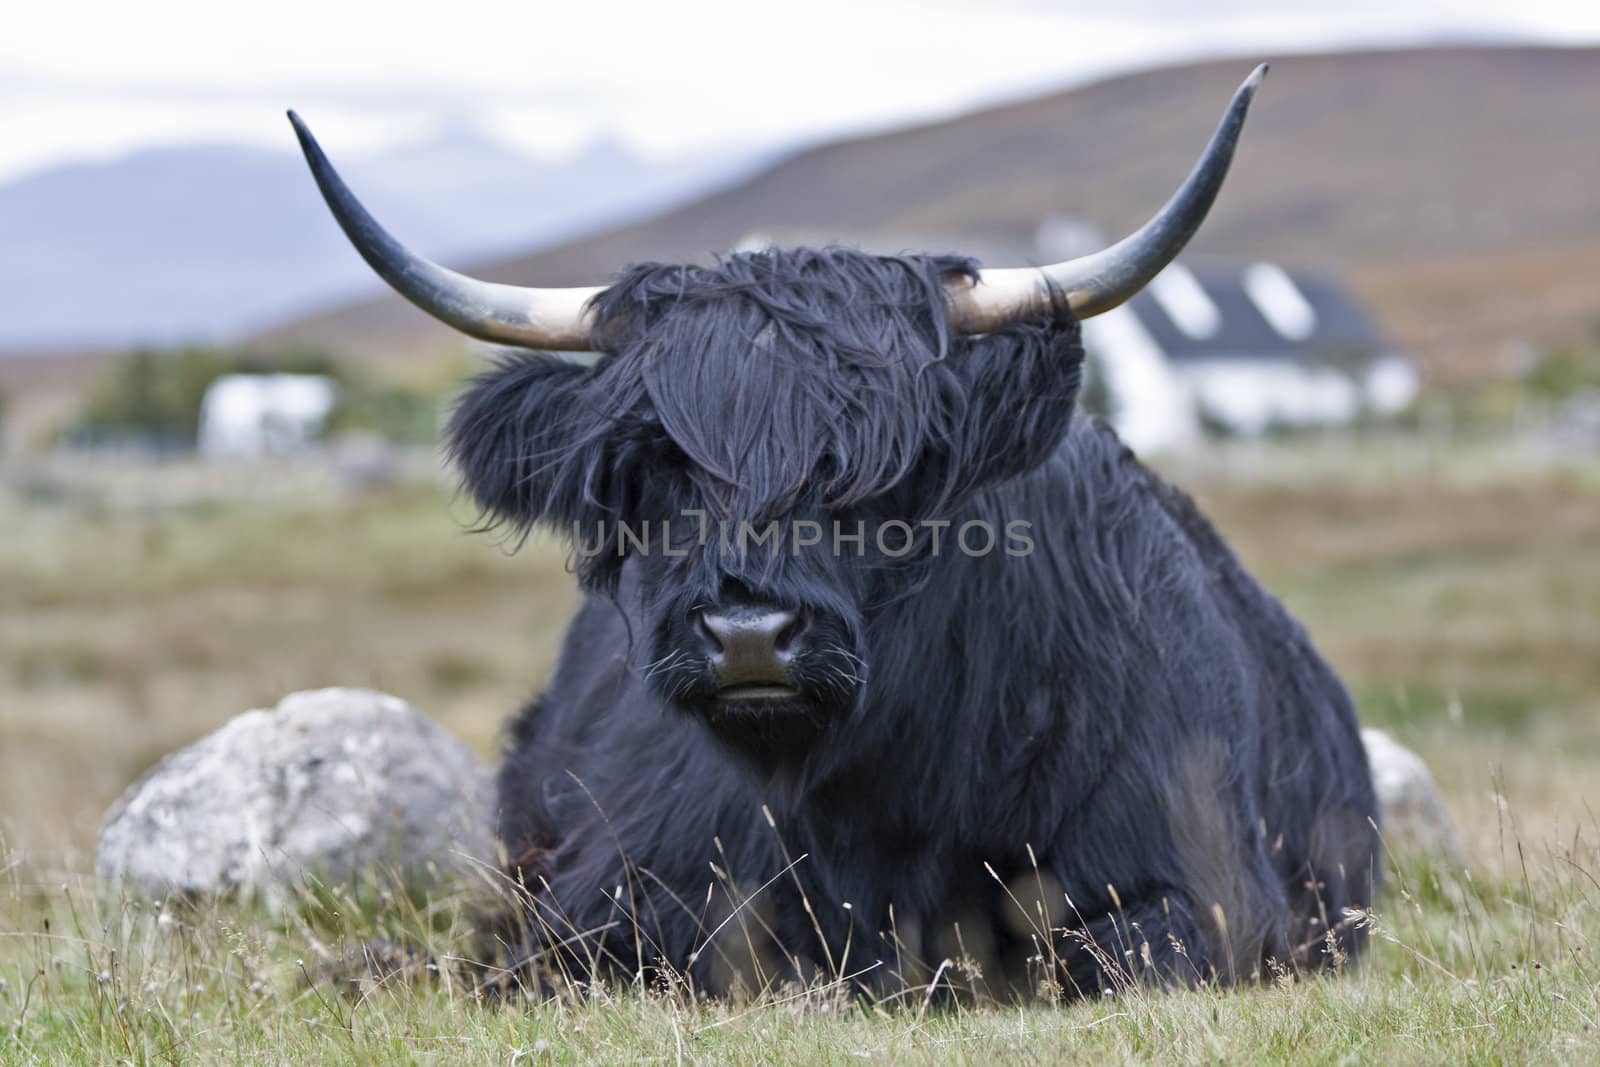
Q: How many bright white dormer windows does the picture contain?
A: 2